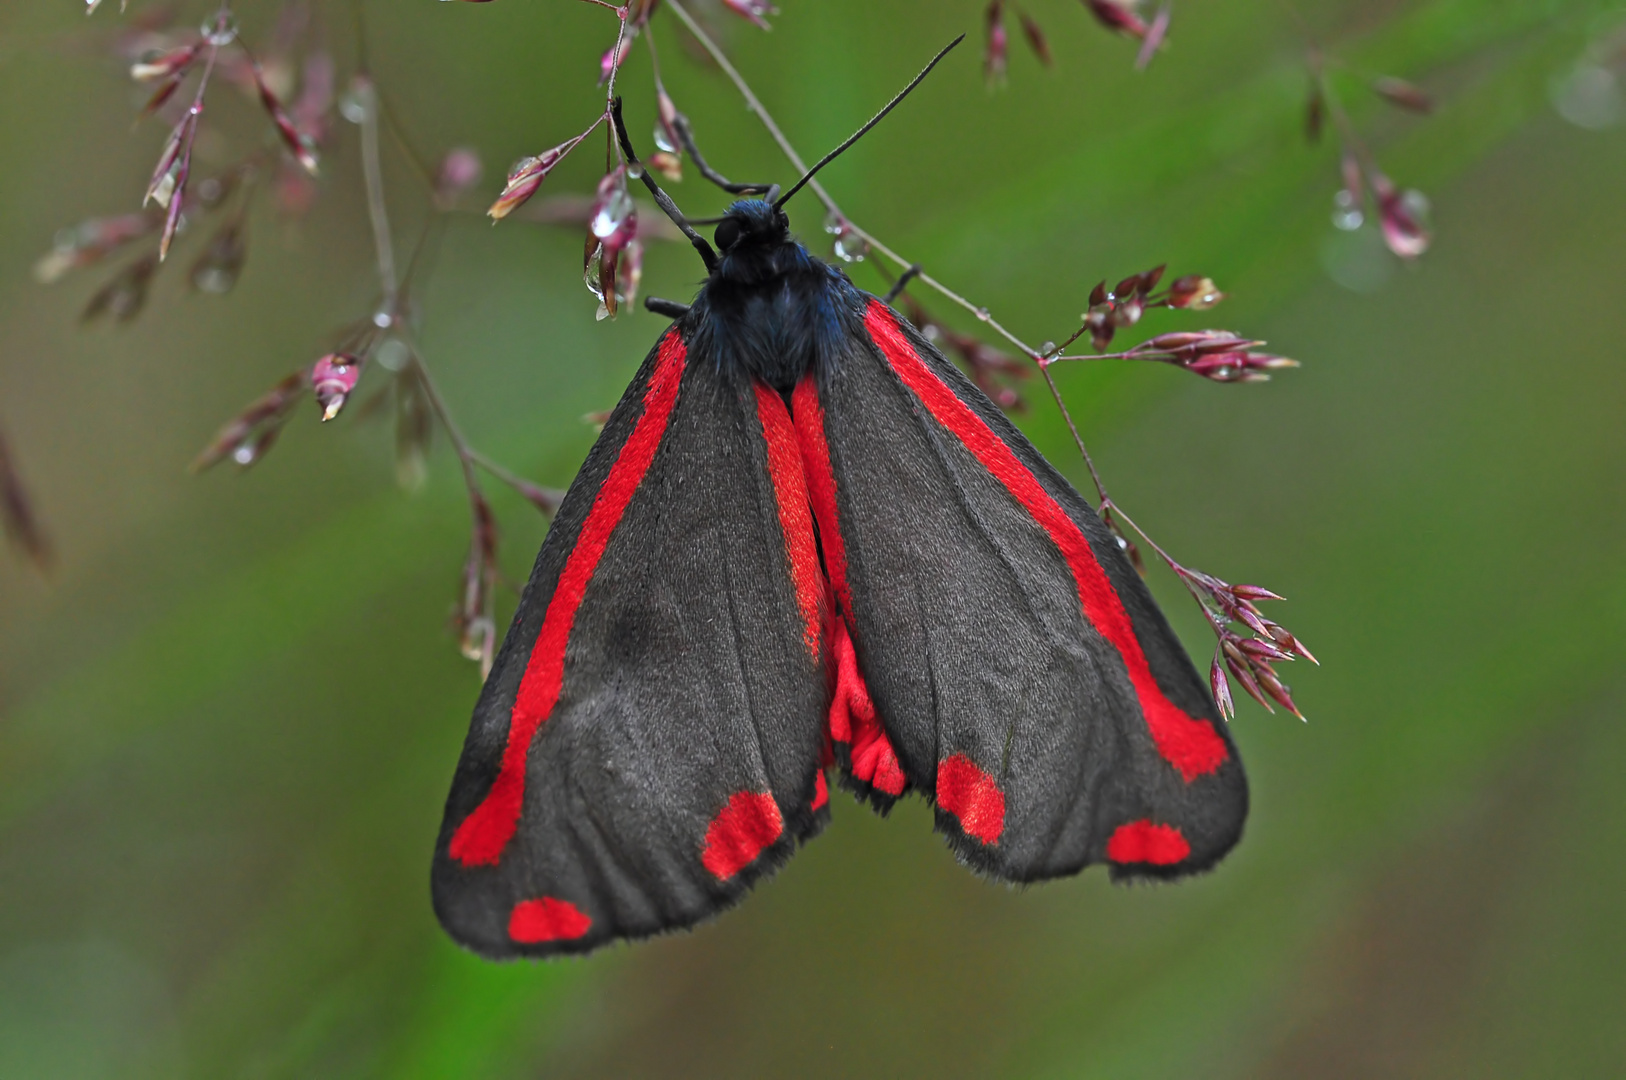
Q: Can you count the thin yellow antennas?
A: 0